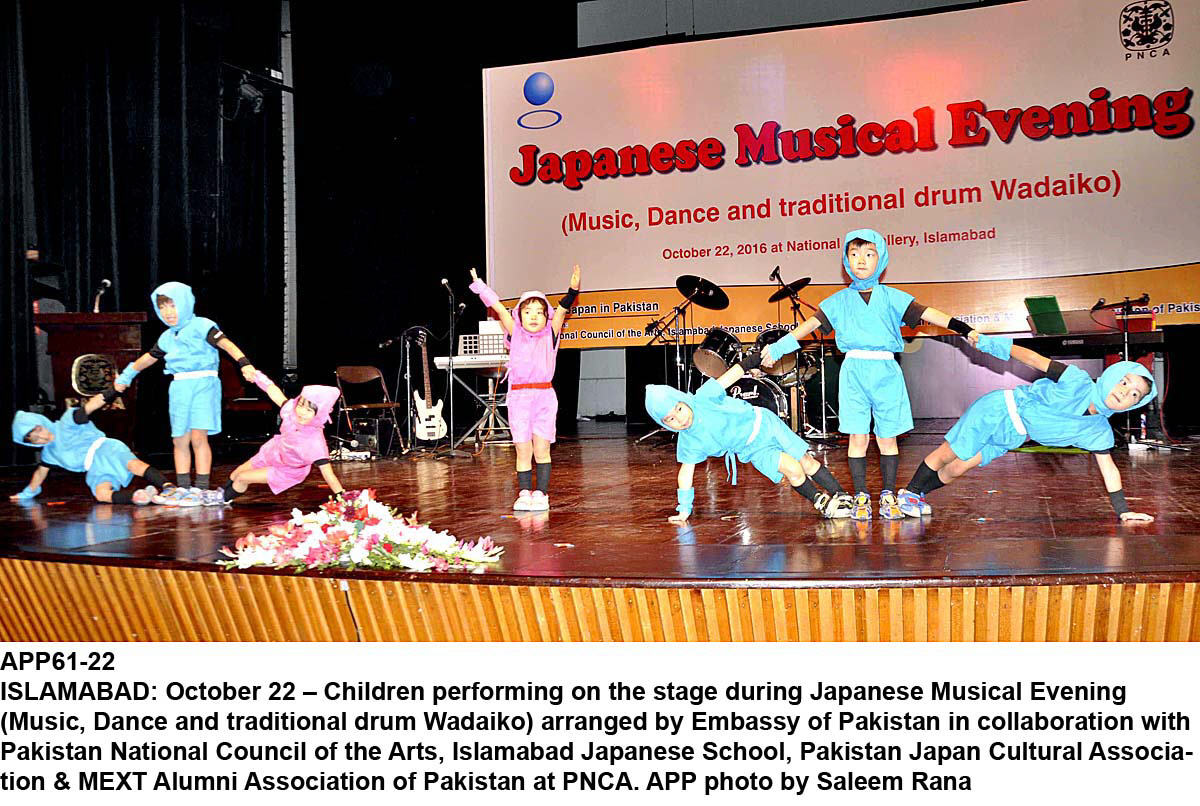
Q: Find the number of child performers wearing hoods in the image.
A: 7